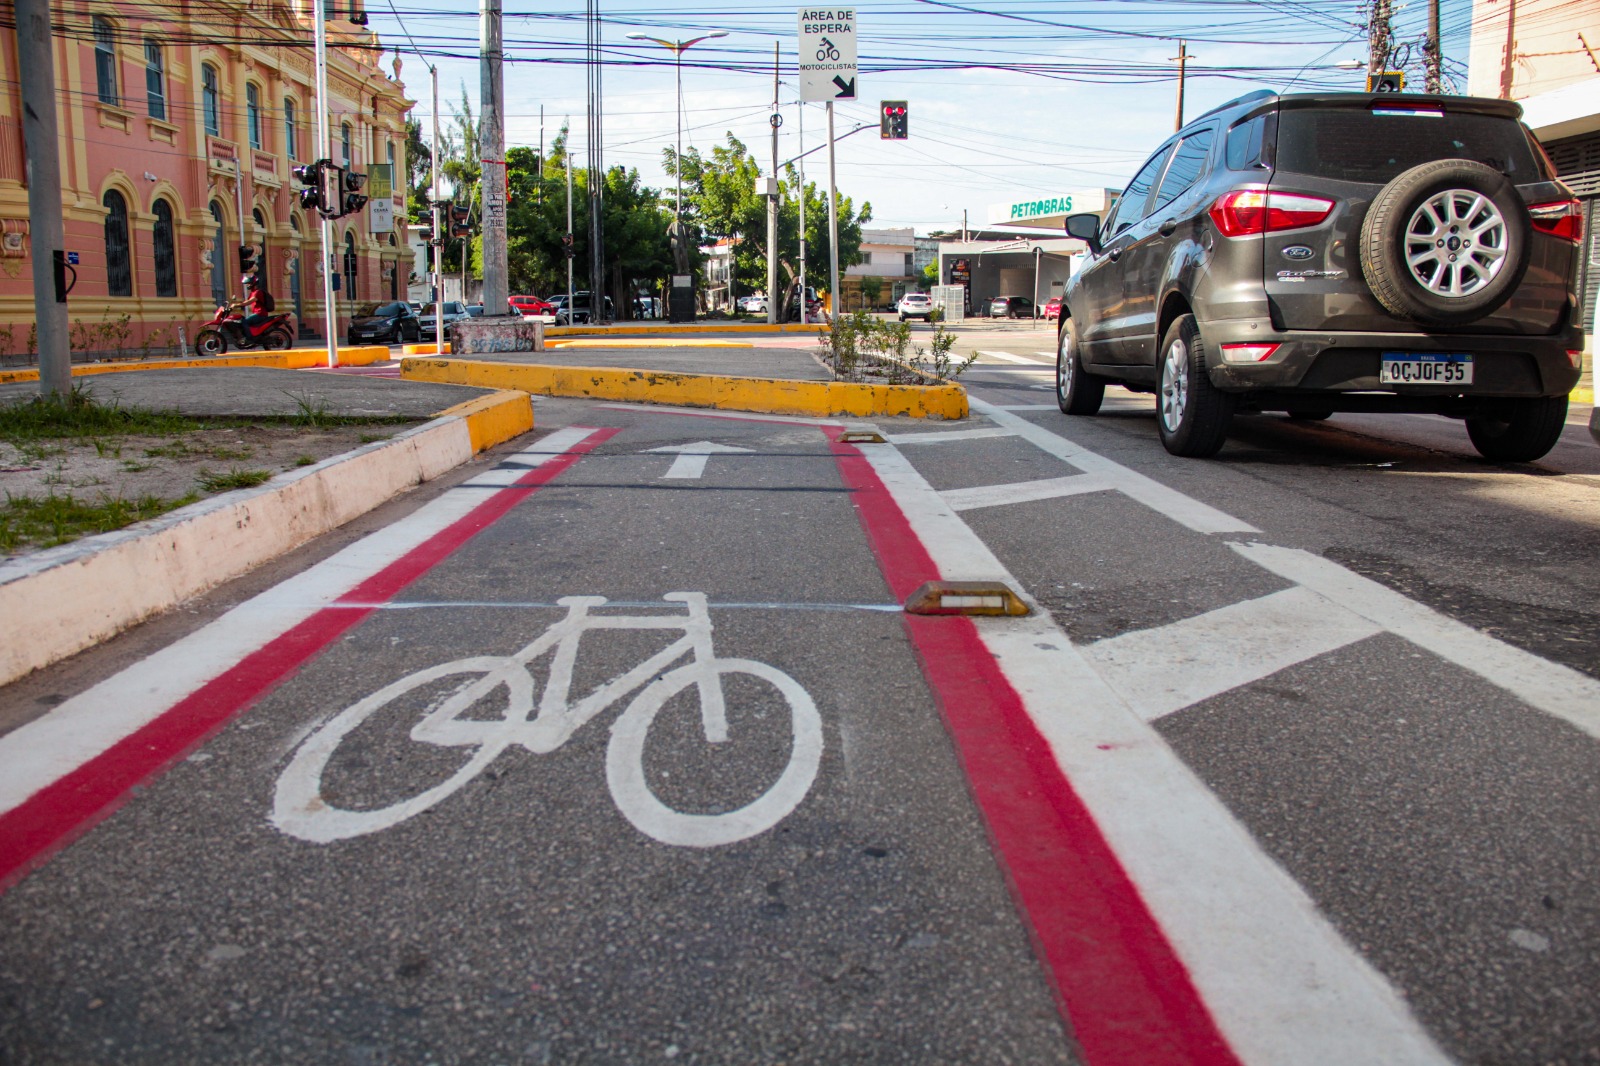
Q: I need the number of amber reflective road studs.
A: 2